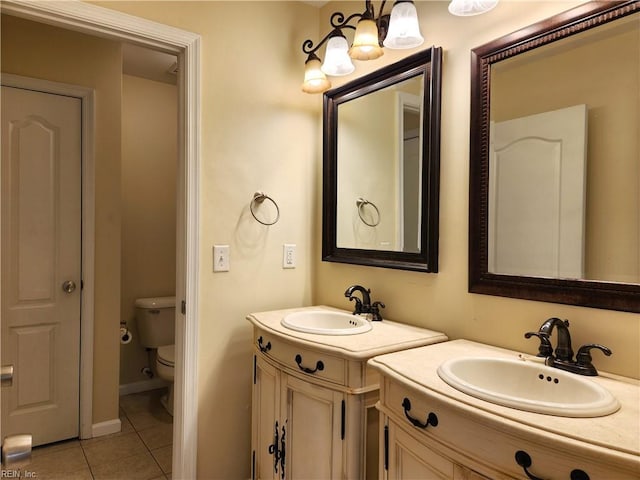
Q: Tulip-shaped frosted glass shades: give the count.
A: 5